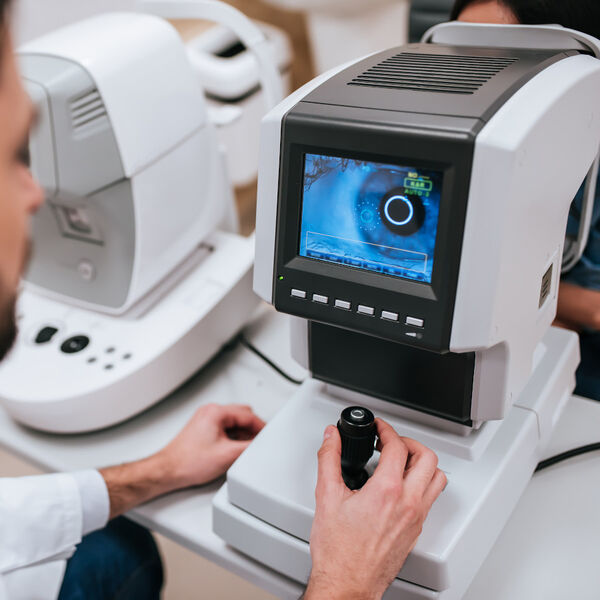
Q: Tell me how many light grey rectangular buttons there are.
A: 6